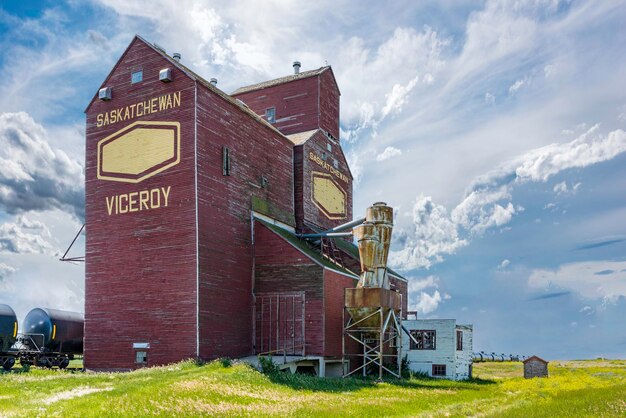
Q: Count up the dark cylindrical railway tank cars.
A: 2